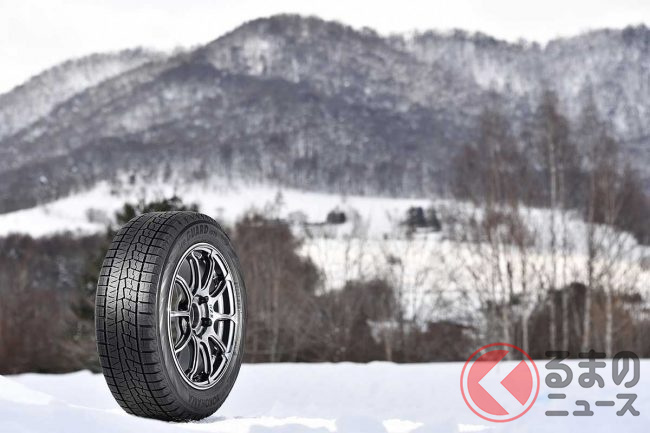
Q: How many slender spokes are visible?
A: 10